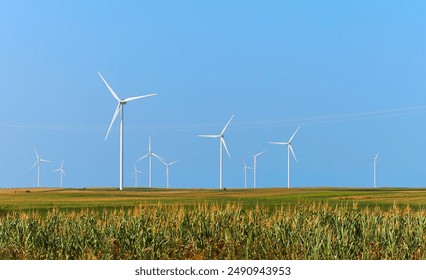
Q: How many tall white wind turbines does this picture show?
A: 11